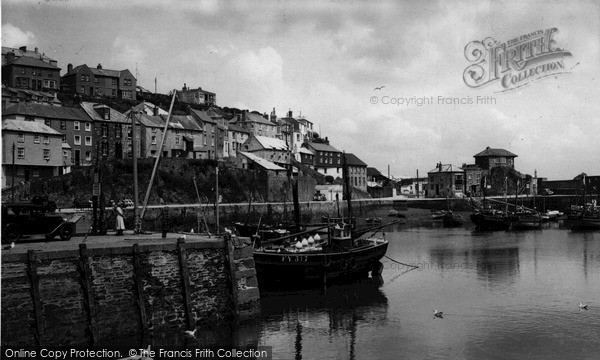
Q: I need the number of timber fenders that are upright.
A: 5